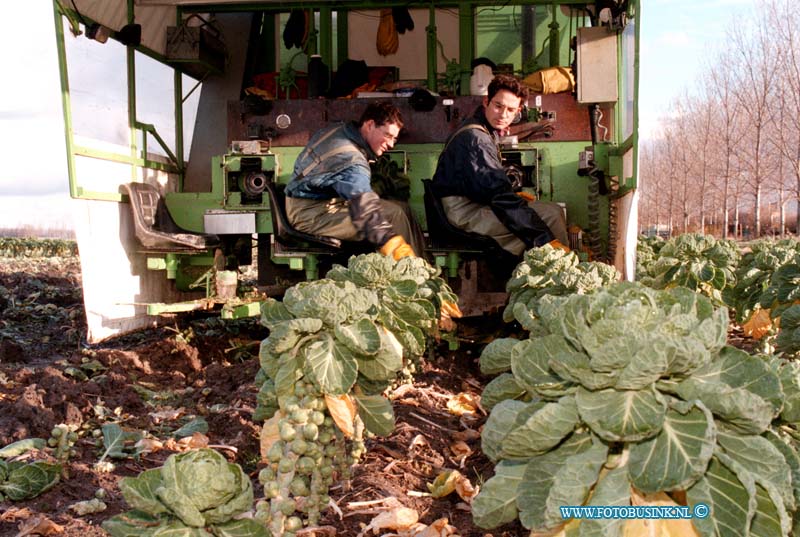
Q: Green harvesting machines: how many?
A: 1